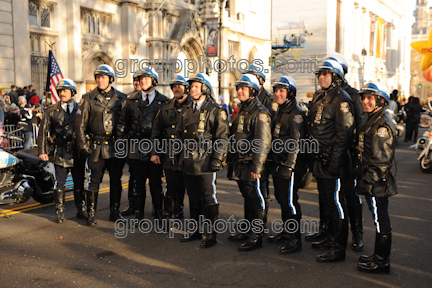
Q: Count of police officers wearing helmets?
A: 12